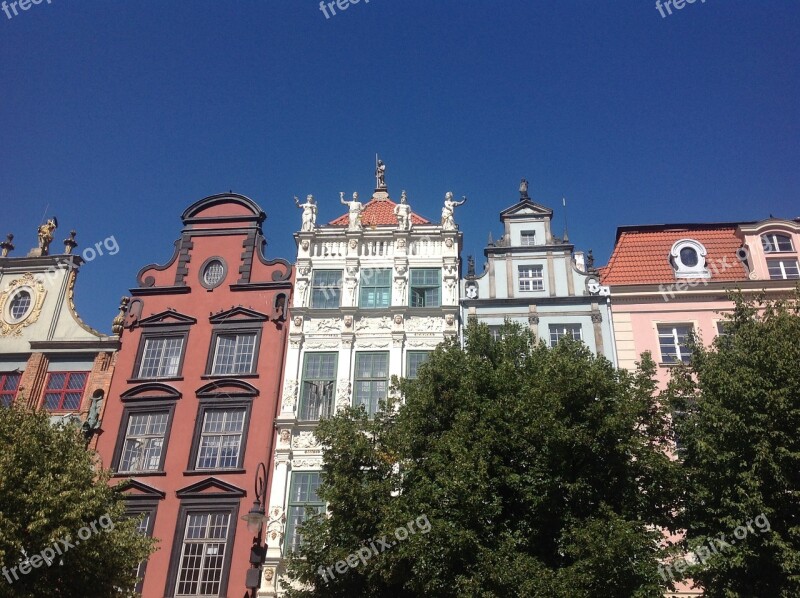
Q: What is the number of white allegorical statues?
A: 4